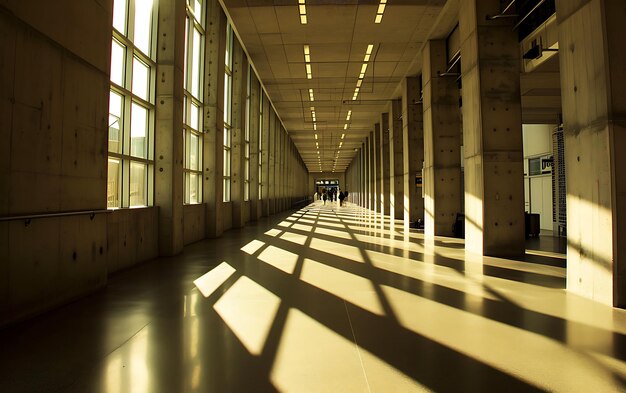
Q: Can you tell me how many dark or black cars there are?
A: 0